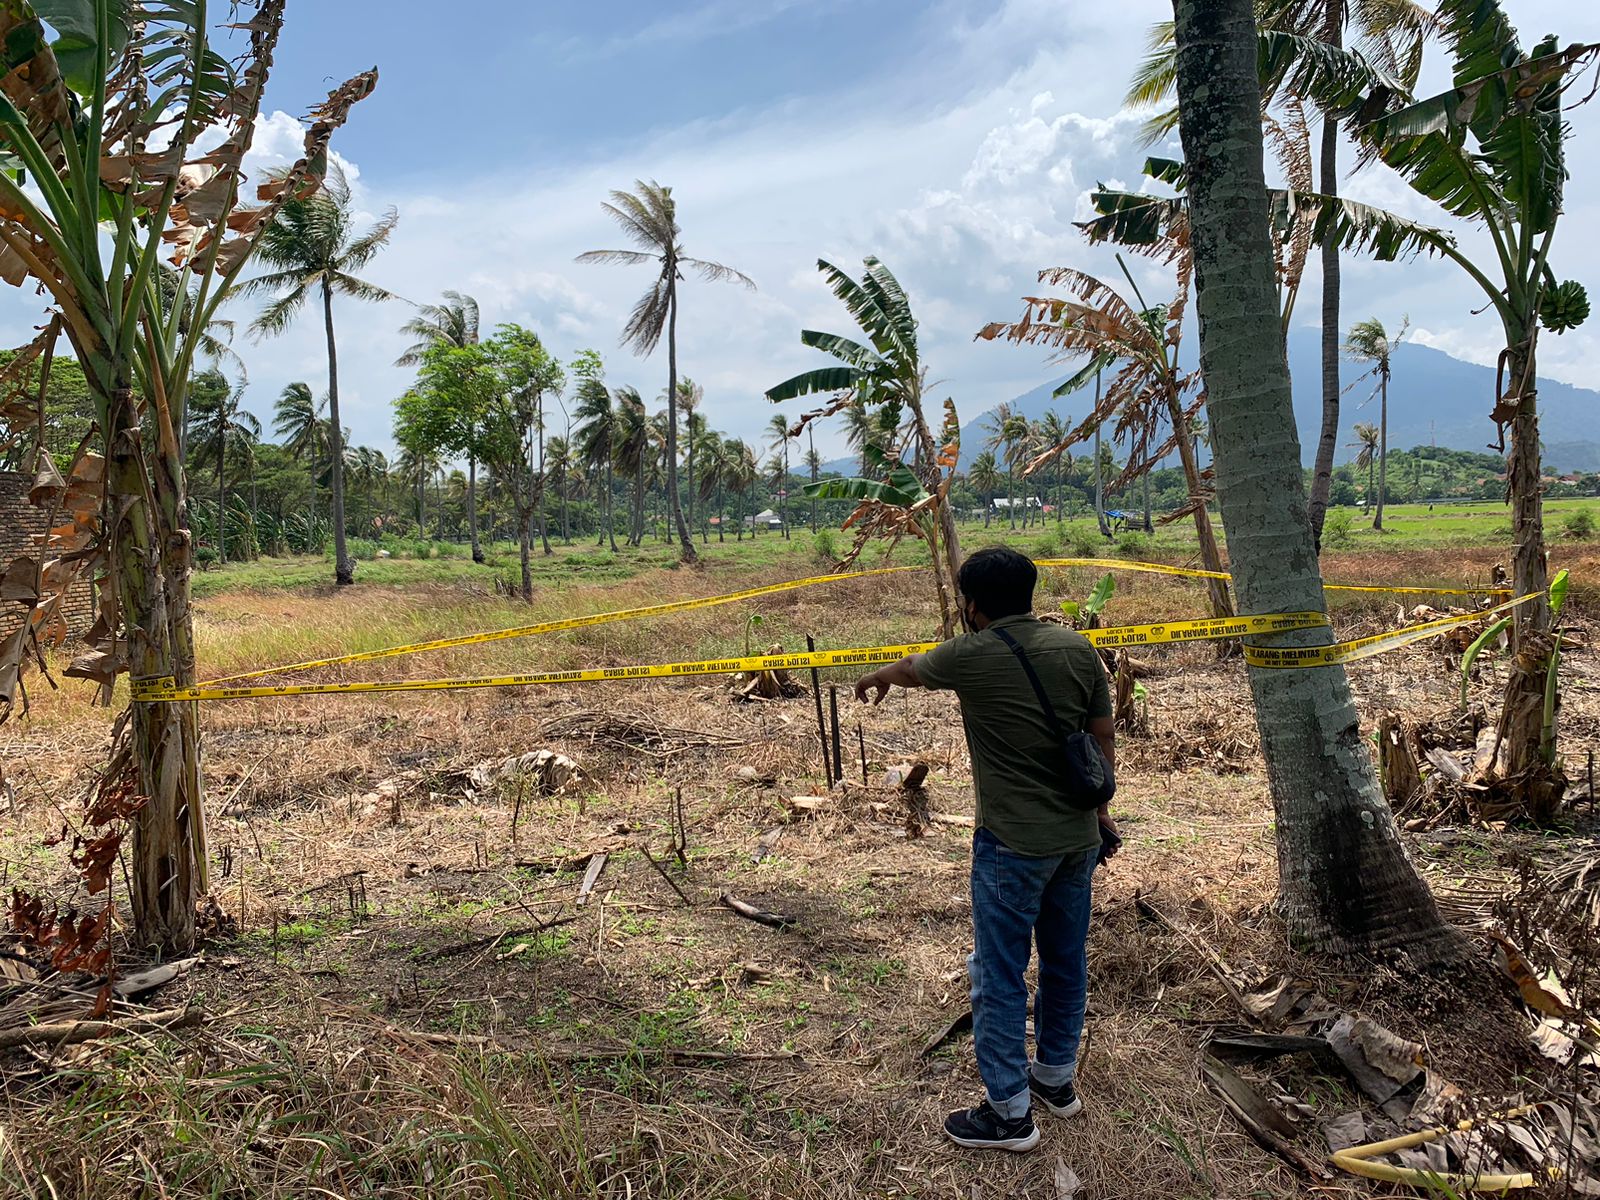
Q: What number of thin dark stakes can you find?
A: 3